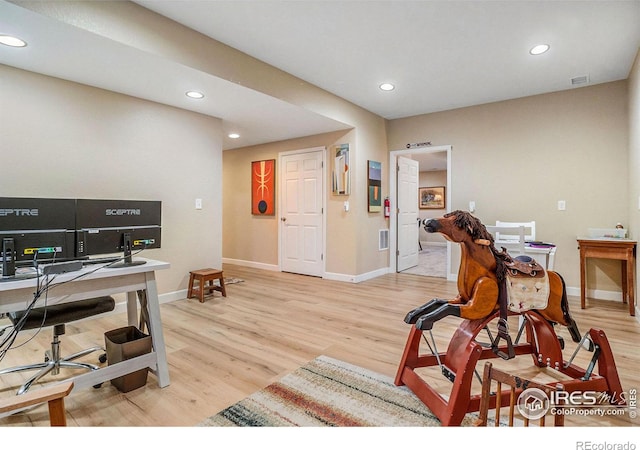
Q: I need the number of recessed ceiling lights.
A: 5